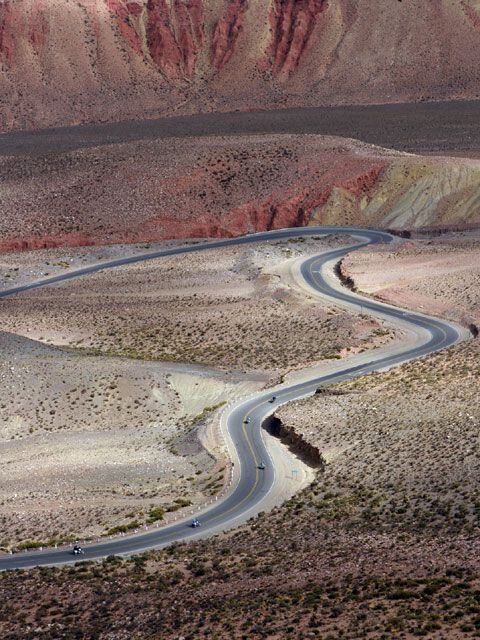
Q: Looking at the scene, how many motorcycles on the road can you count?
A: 5